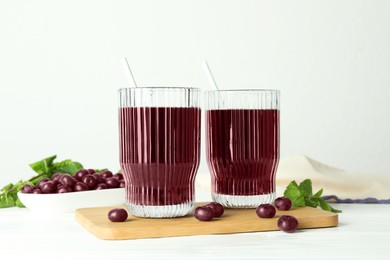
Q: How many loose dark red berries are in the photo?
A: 6